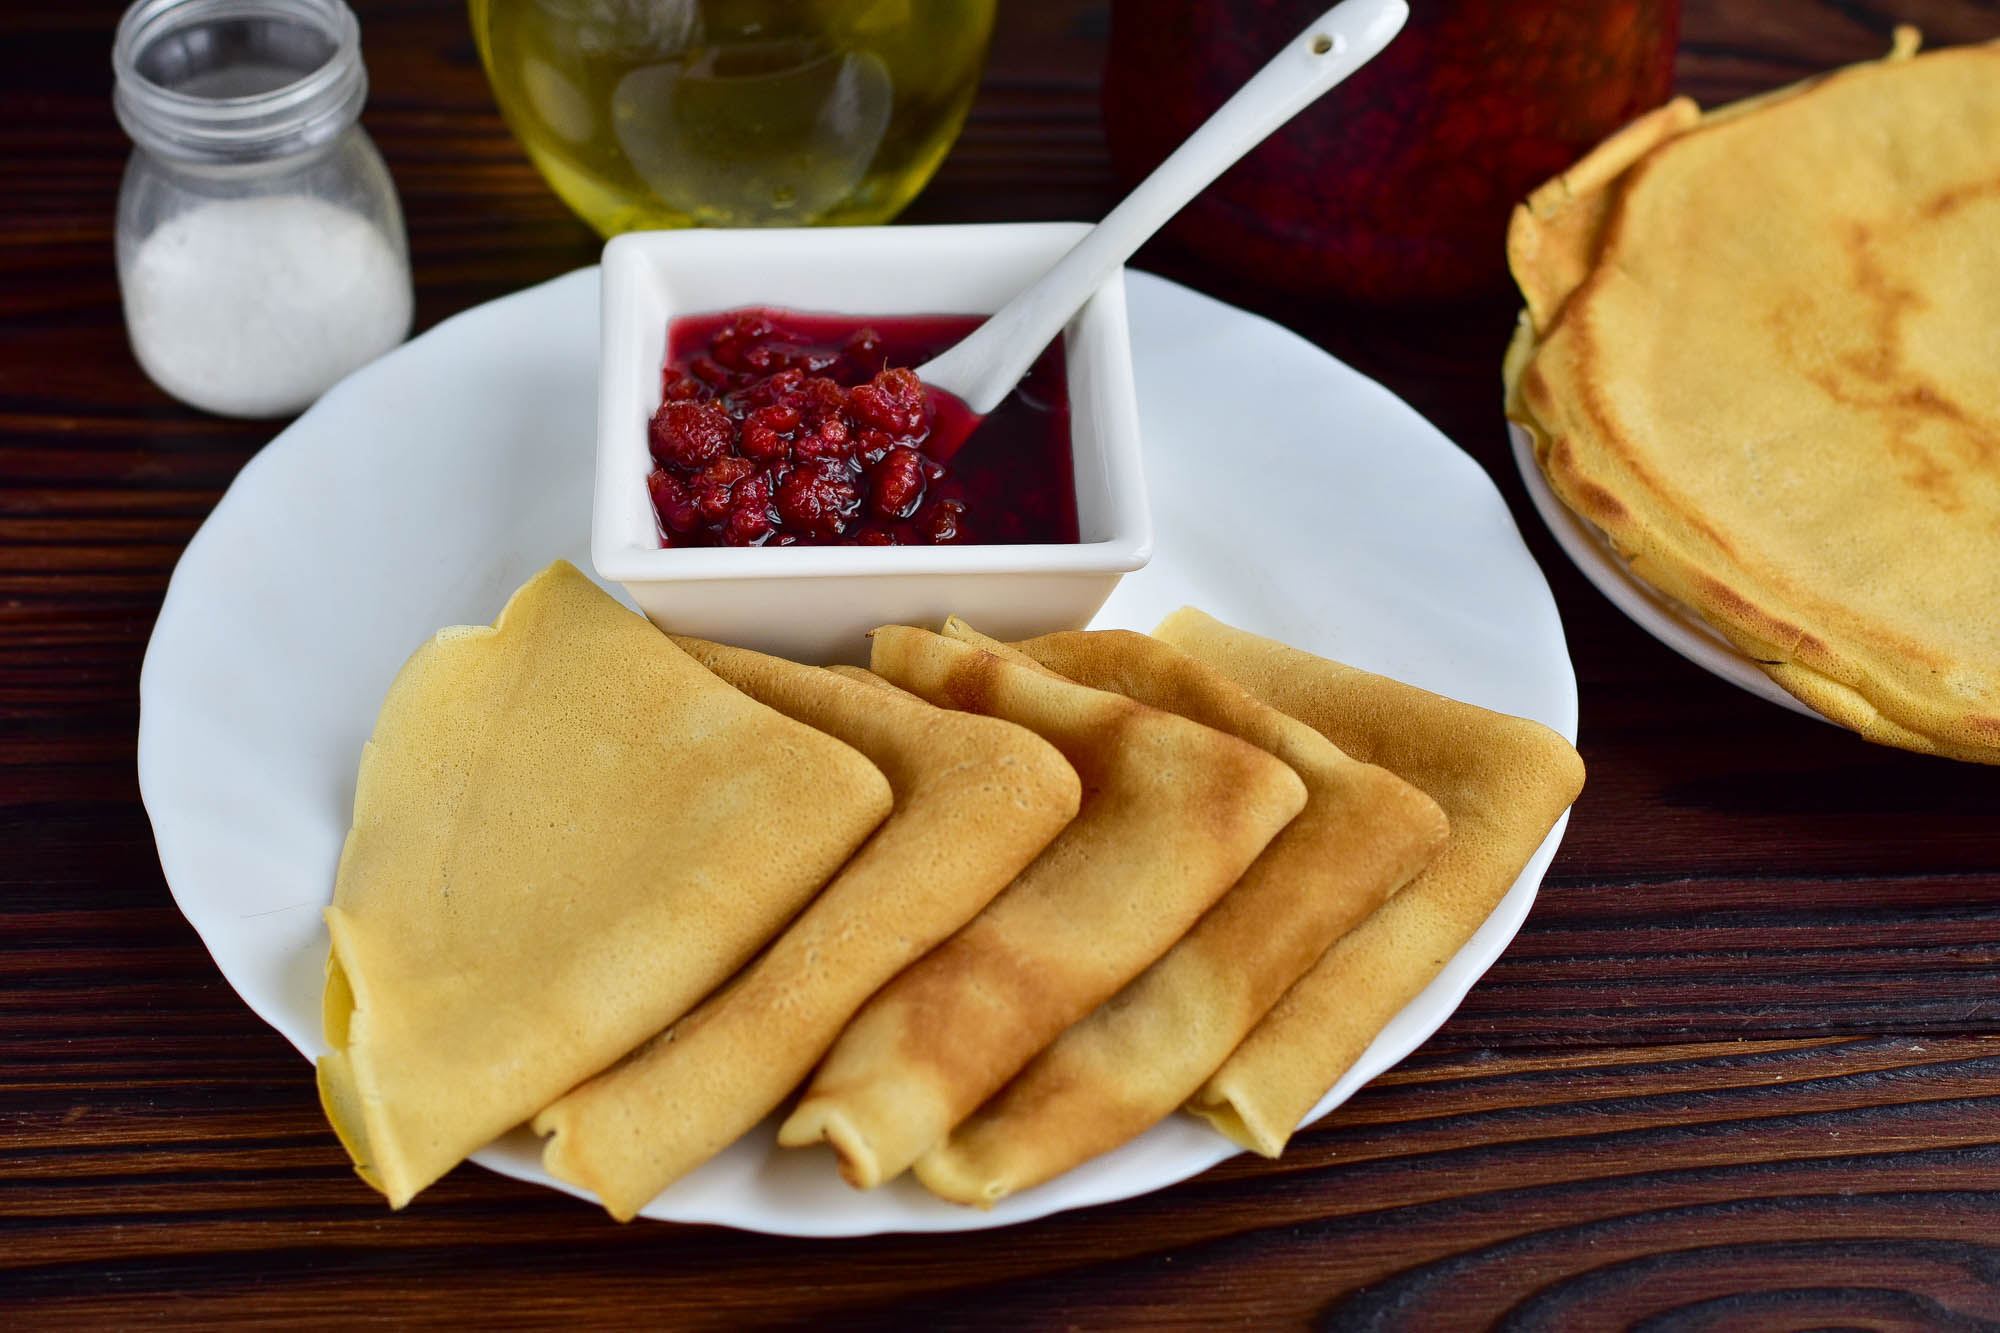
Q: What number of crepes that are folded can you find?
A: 5